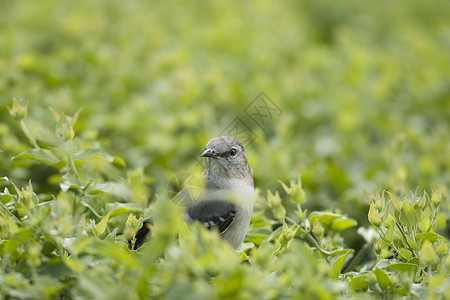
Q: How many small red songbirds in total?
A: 0